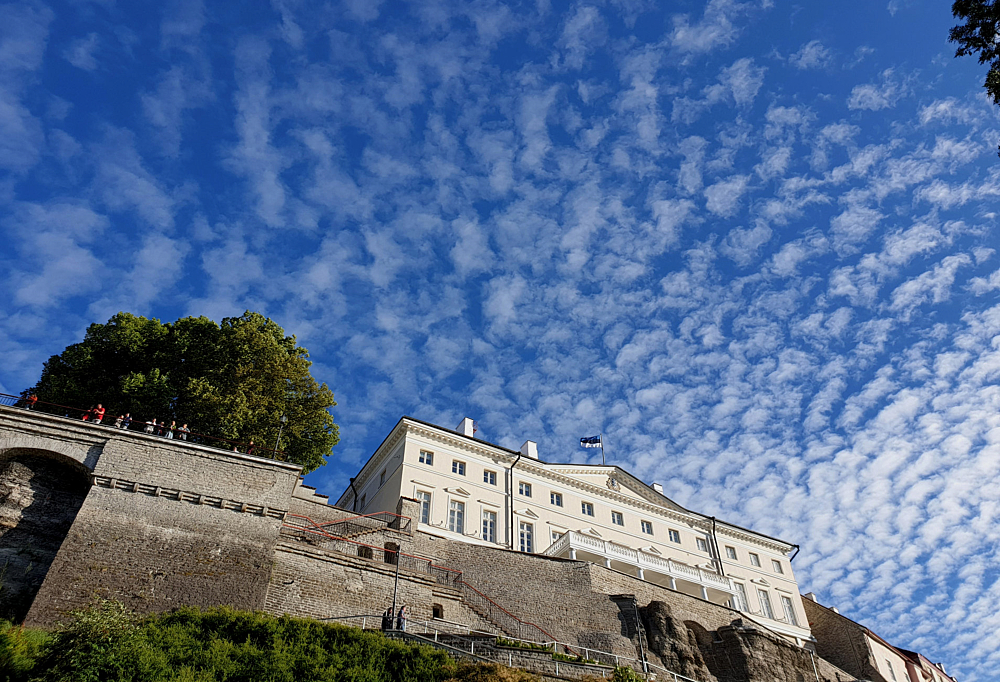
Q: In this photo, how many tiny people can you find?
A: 13